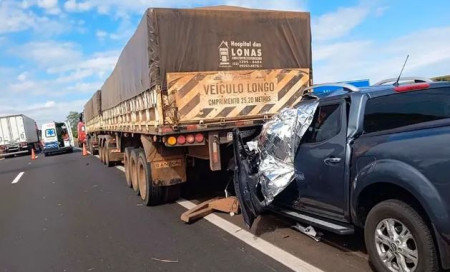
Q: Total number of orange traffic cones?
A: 2